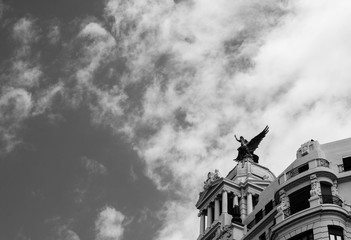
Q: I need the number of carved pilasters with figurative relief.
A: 3